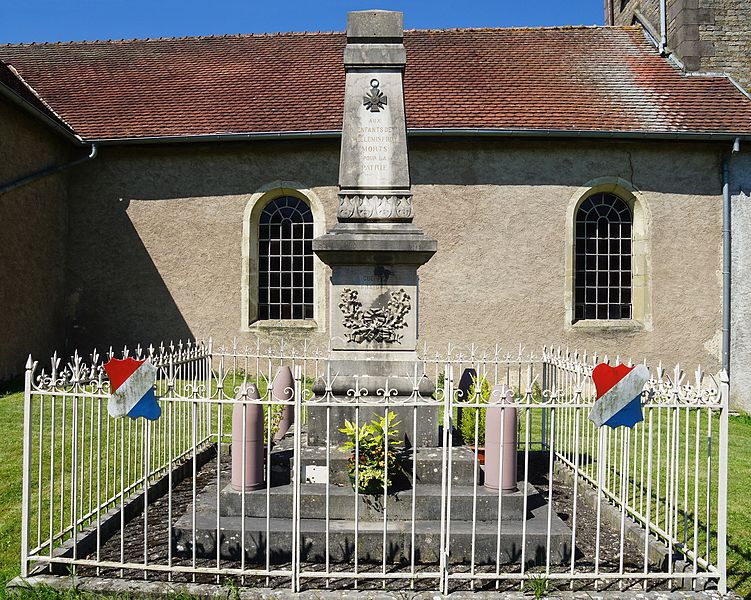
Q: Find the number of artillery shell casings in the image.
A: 4